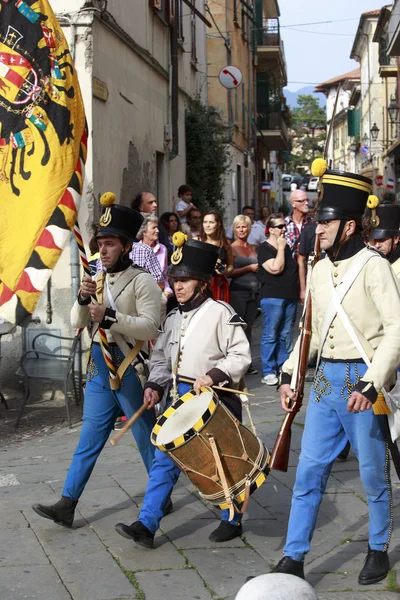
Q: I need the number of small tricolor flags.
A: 2